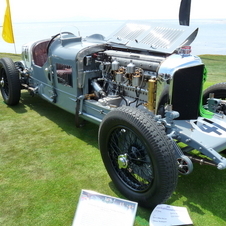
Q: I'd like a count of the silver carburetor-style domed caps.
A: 2